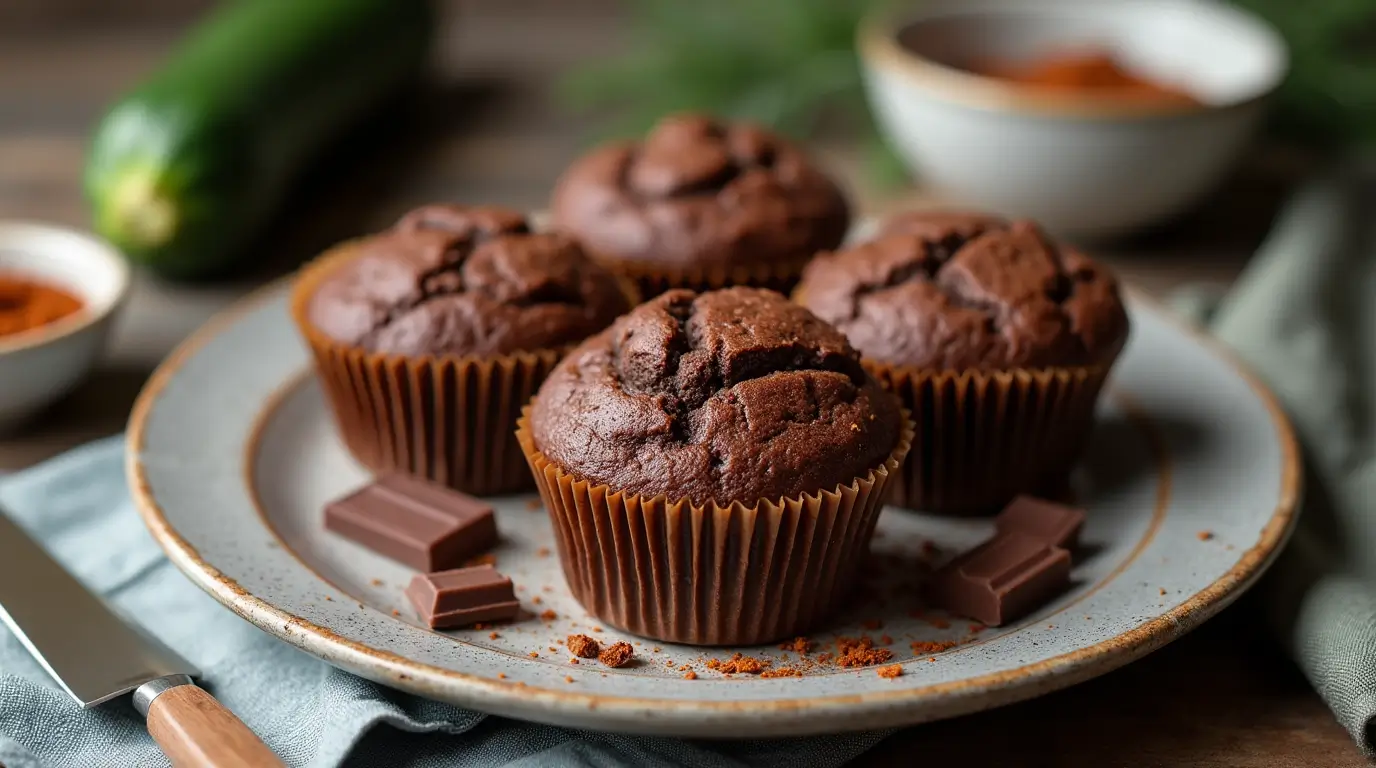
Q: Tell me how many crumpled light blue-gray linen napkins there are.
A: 1